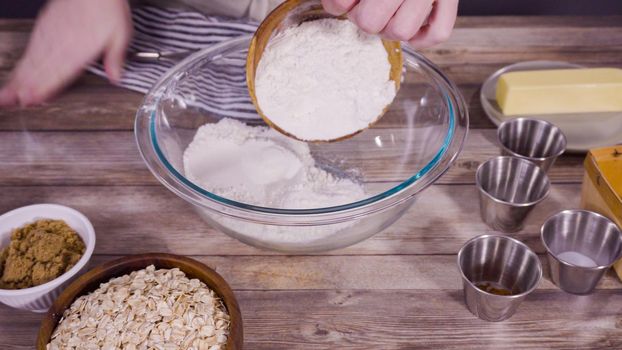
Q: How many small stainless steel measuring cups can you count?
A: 4